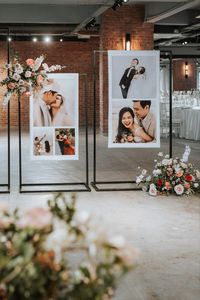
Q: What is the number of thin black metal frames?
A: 3